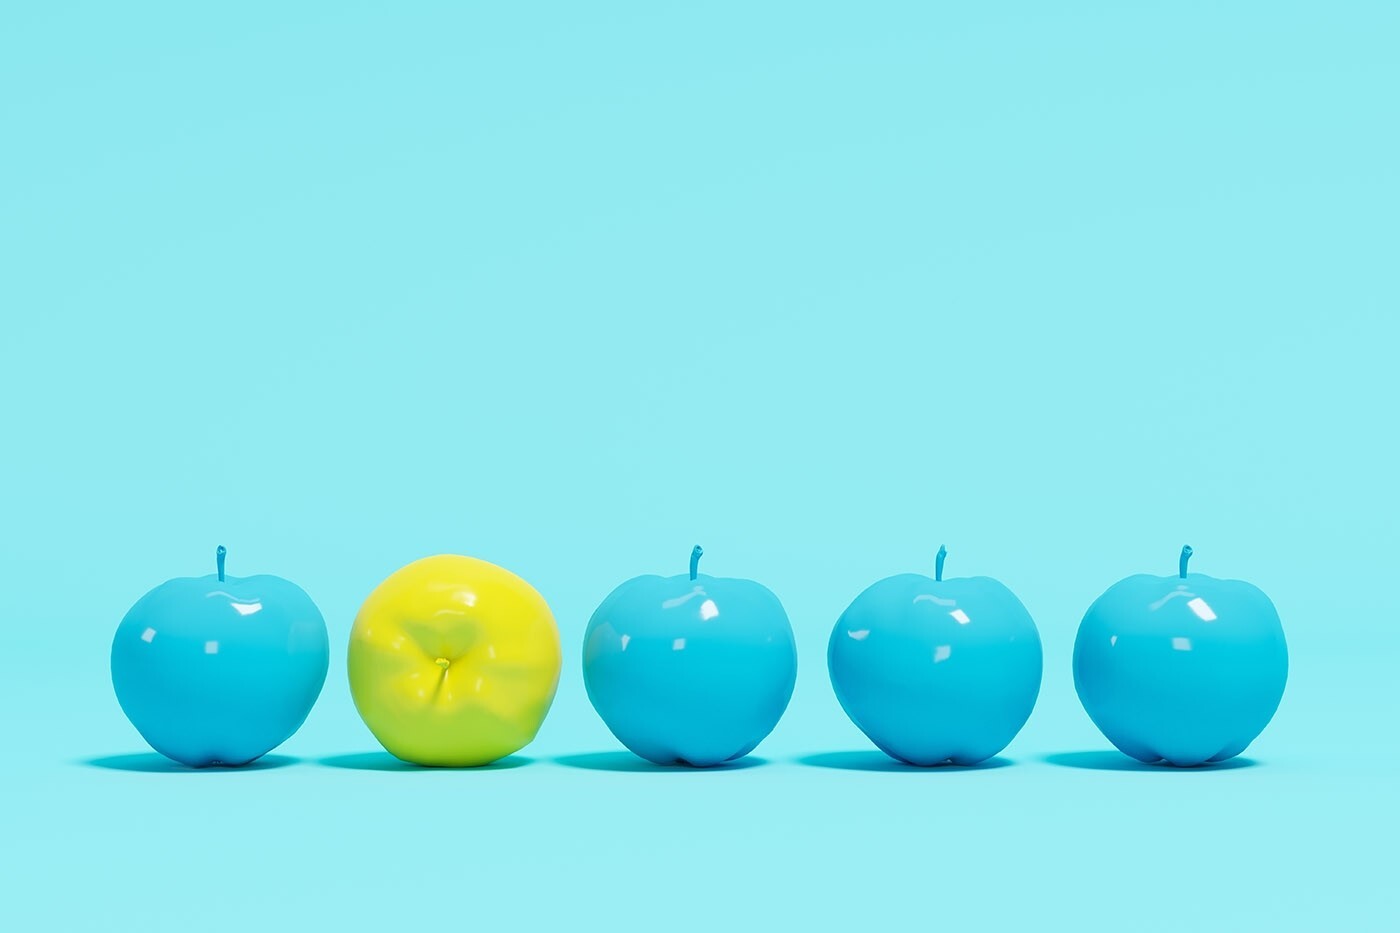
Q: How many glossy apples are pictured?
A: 5